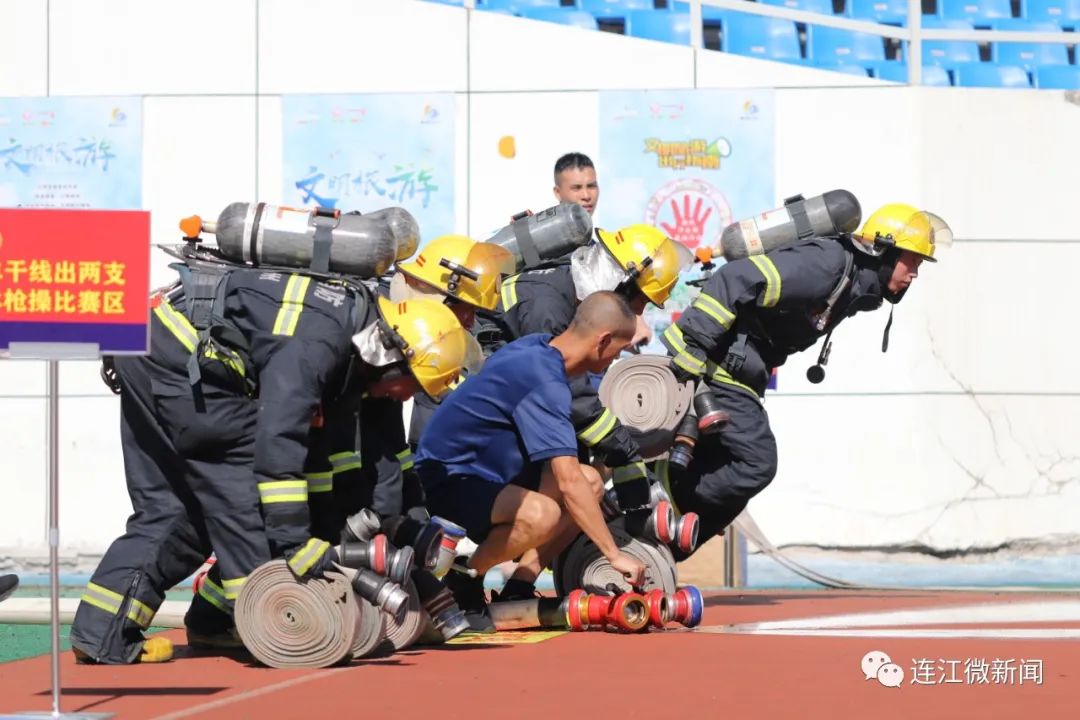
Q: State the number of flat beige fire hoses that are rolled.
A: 5